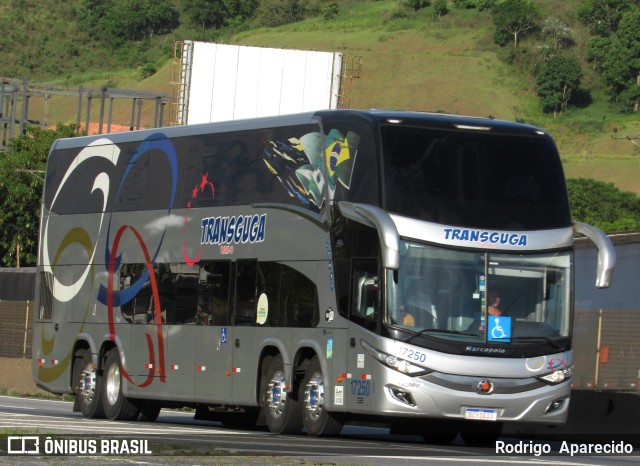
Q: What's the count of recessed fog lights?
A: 2